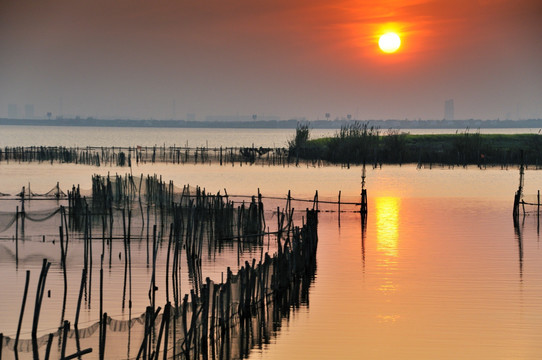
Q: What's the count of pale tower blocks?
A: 3